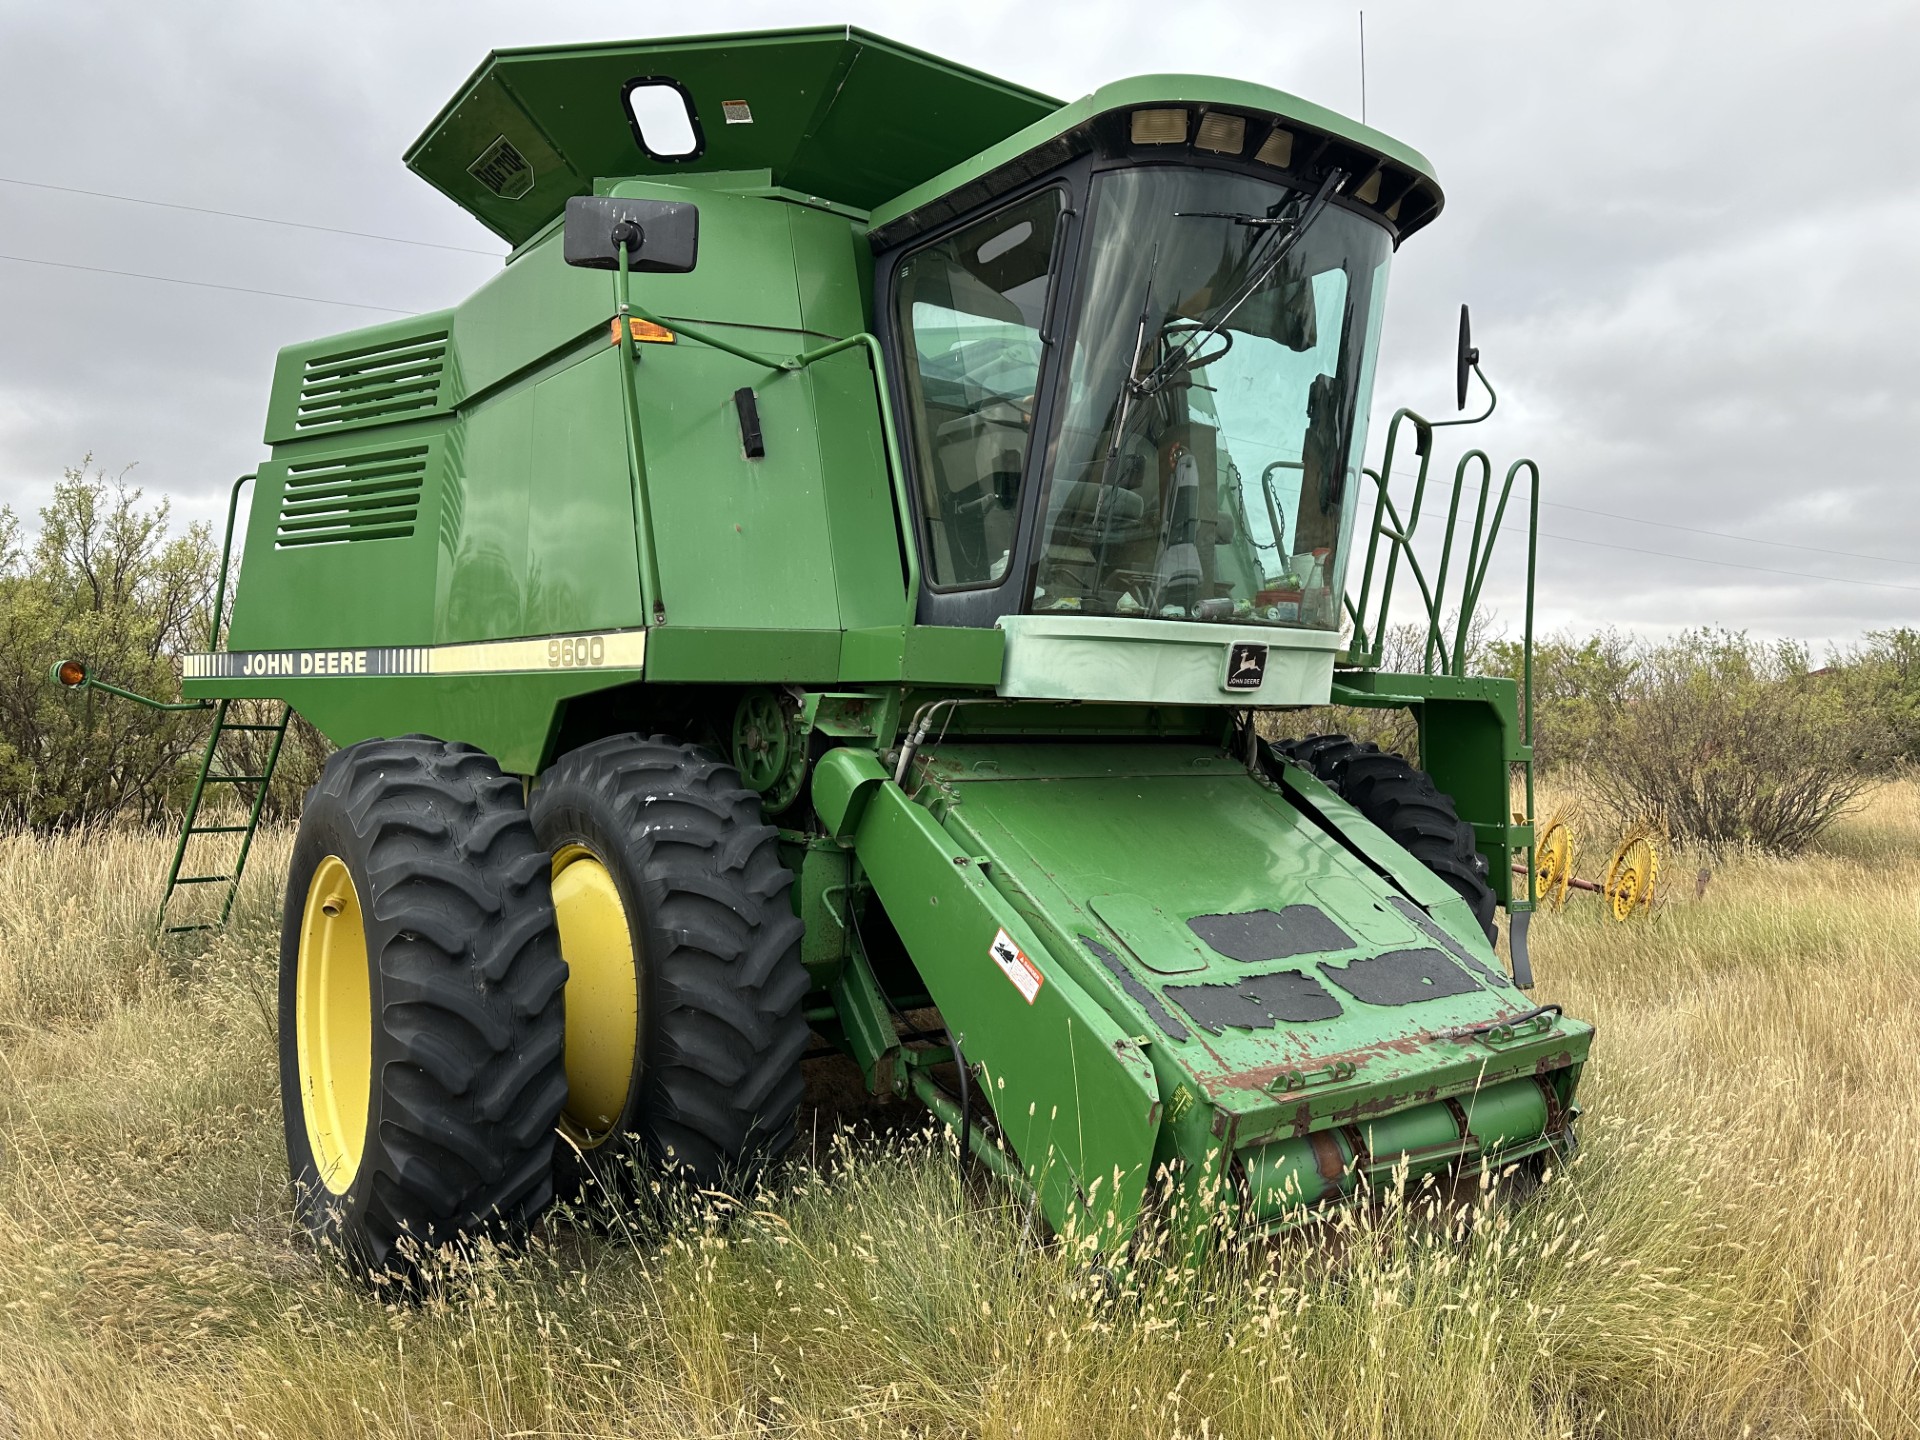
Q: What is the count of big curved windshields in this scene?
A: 1